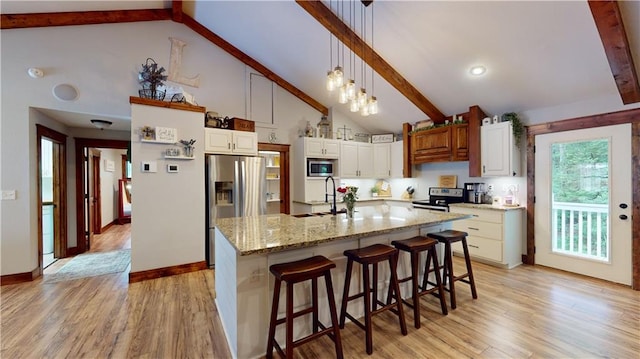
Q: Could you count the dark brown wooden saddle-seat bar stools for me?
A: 4